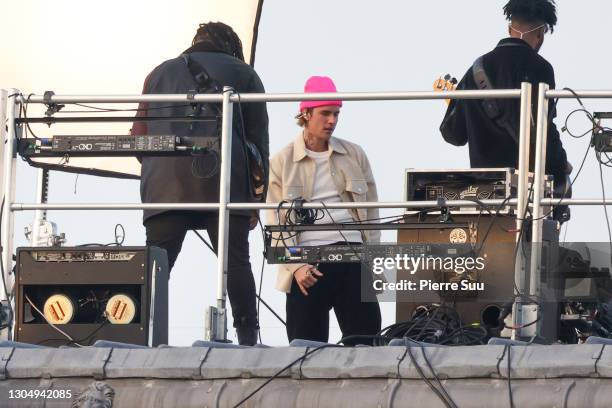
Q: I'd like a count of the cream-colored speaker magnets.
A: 2